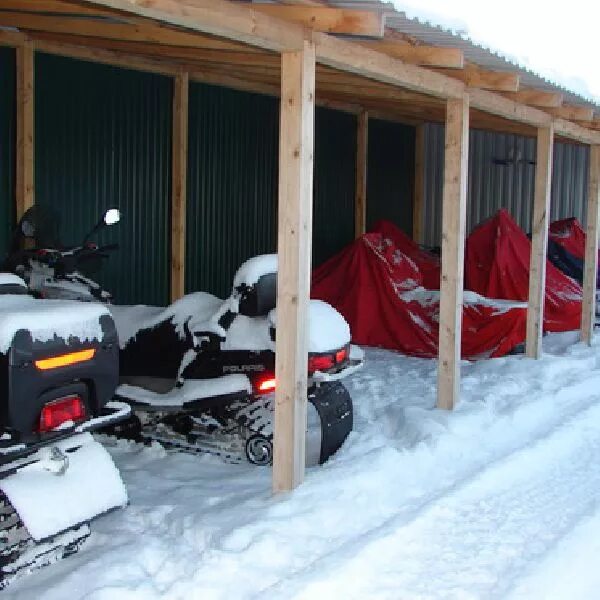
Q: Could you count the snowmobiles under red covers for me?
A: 3